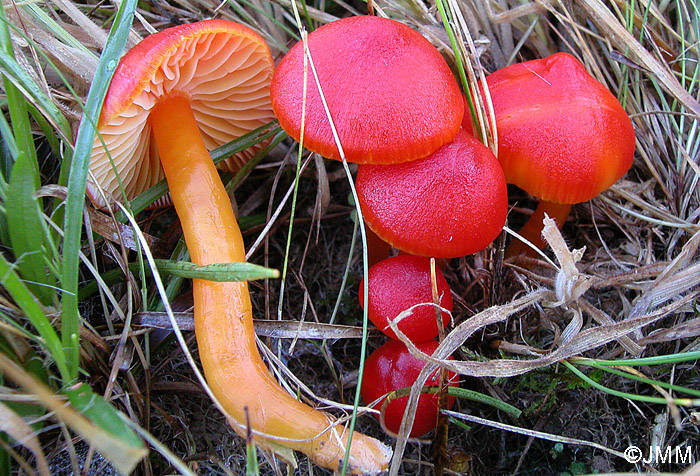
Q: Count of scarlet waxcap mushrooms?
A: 6